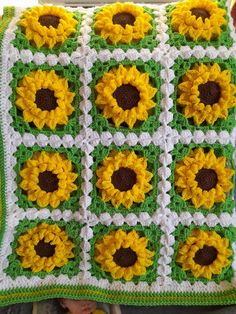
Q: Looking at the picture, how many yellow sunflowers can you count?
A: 12